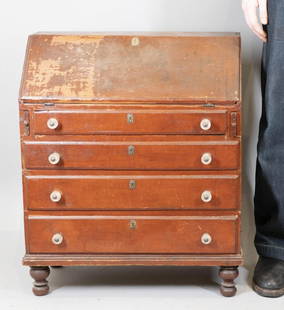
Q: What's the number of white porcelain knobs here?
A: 8